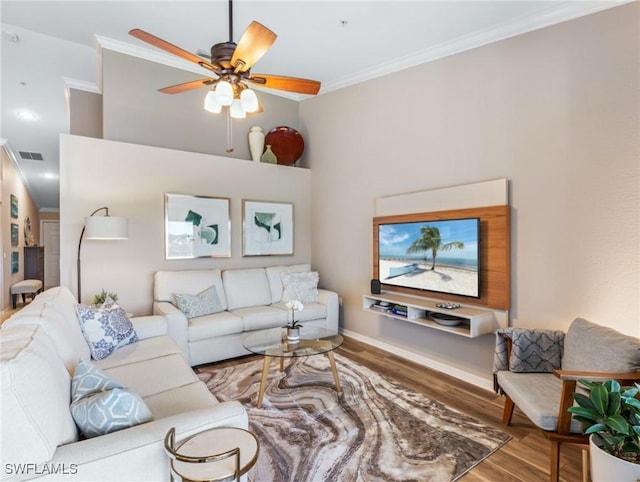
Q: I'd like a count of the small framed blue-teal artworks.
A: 3